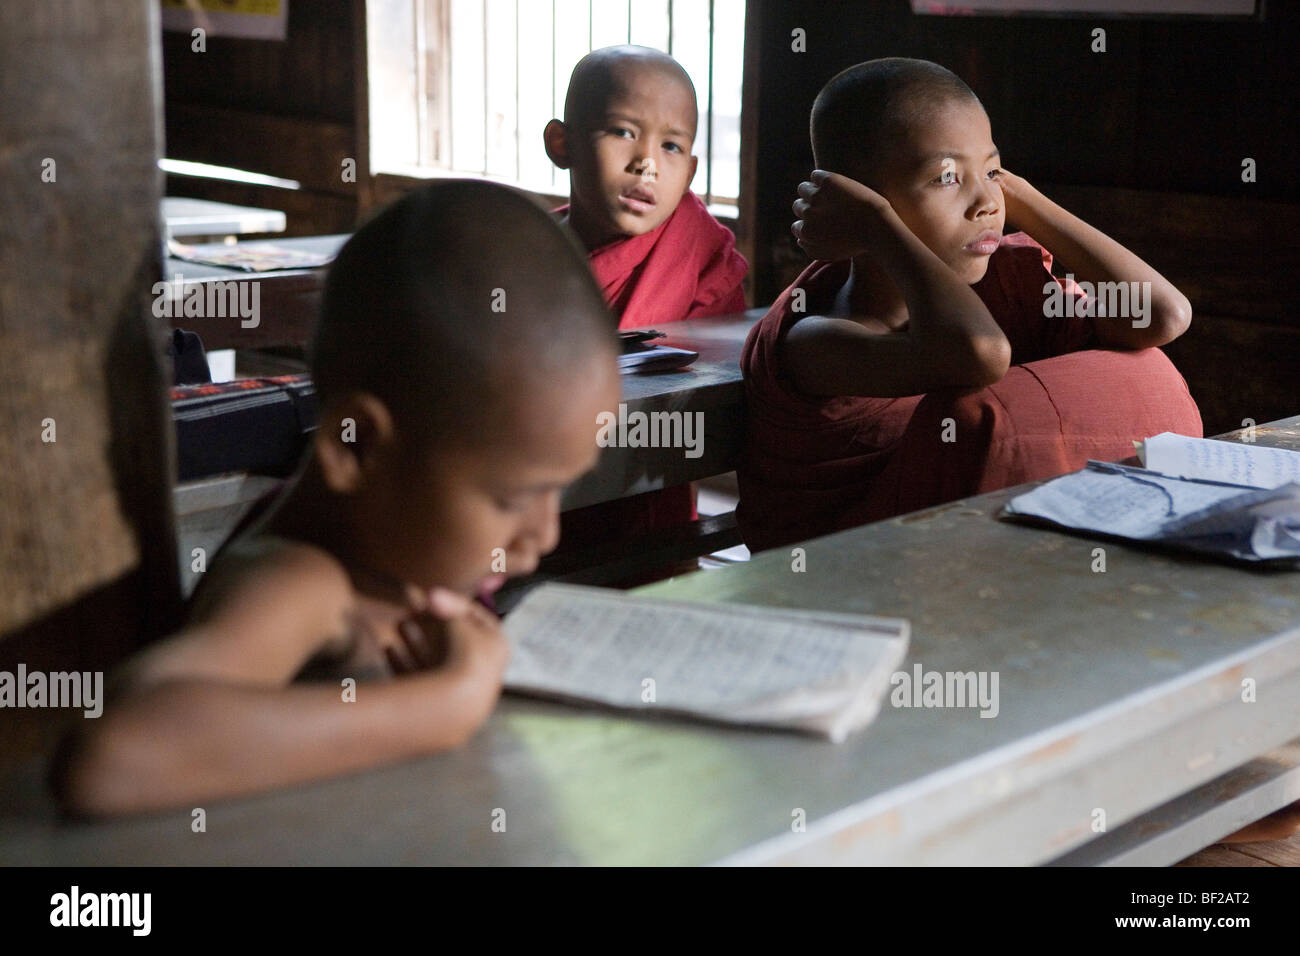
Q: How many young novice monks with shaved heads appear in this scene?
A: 3